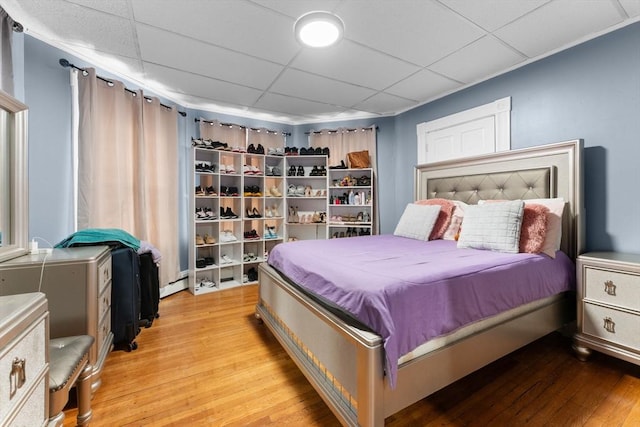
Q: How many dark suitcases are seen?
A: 2